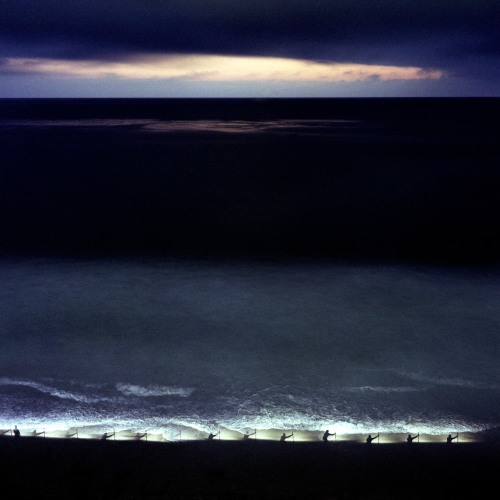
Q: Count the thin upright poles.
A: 13